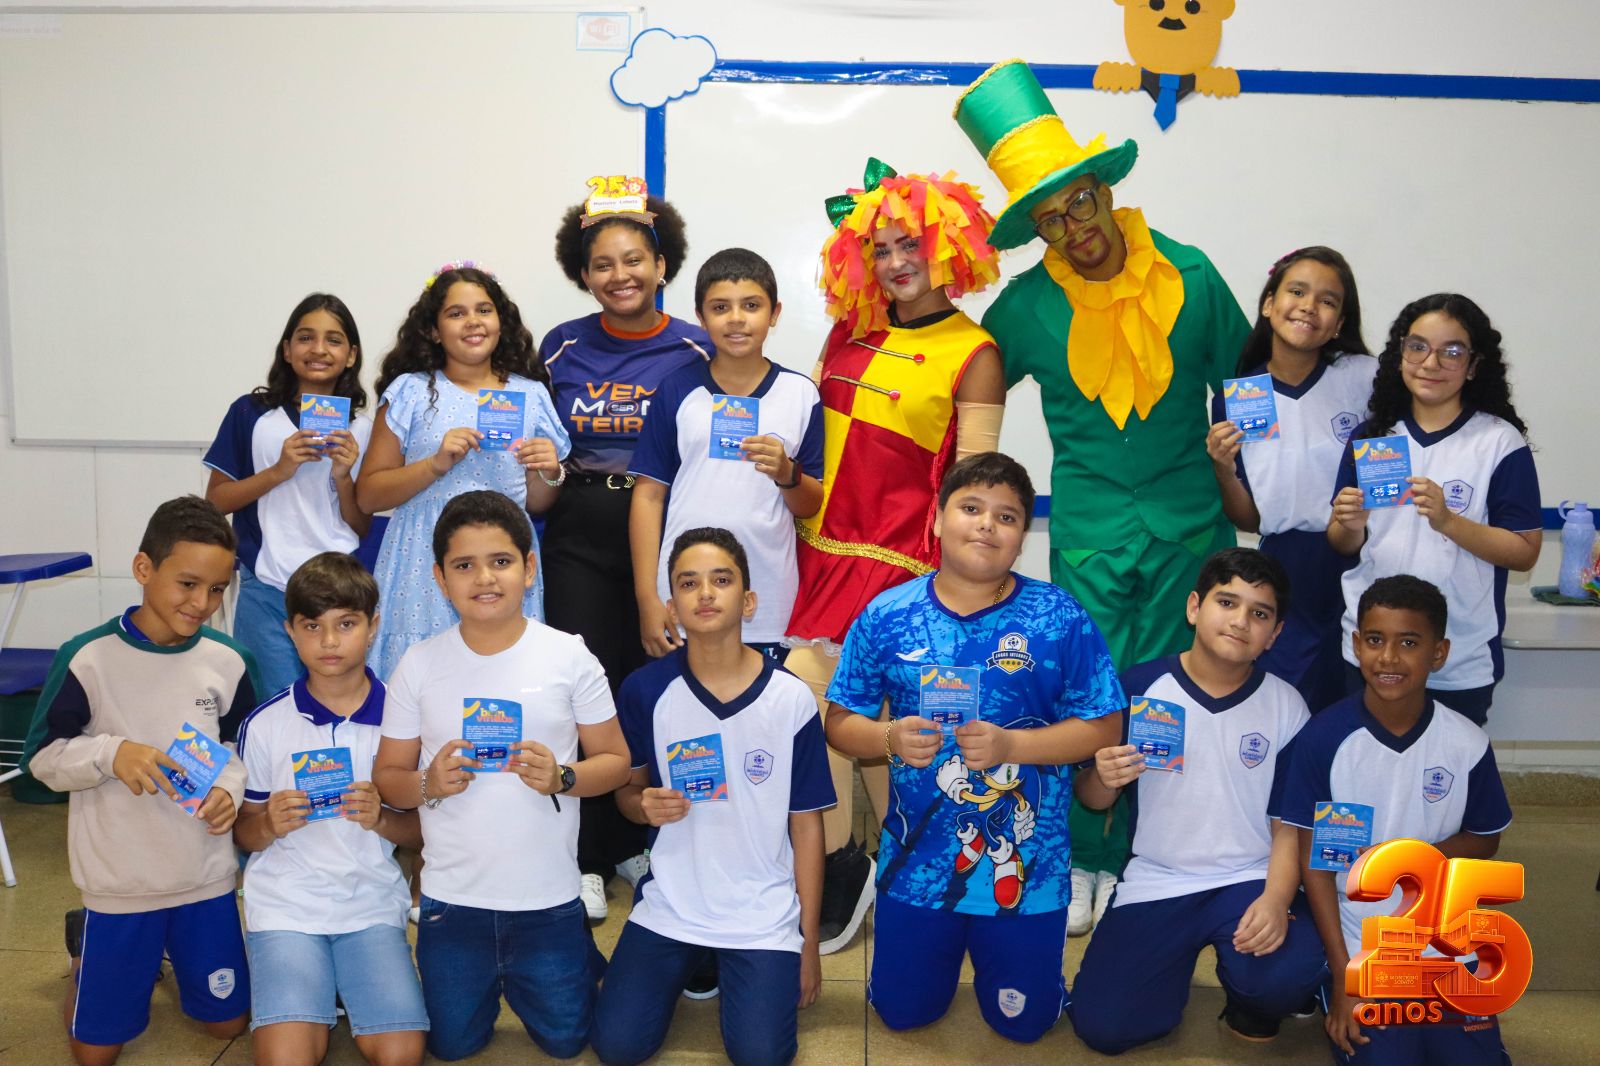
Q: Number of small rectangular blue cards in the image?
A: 12